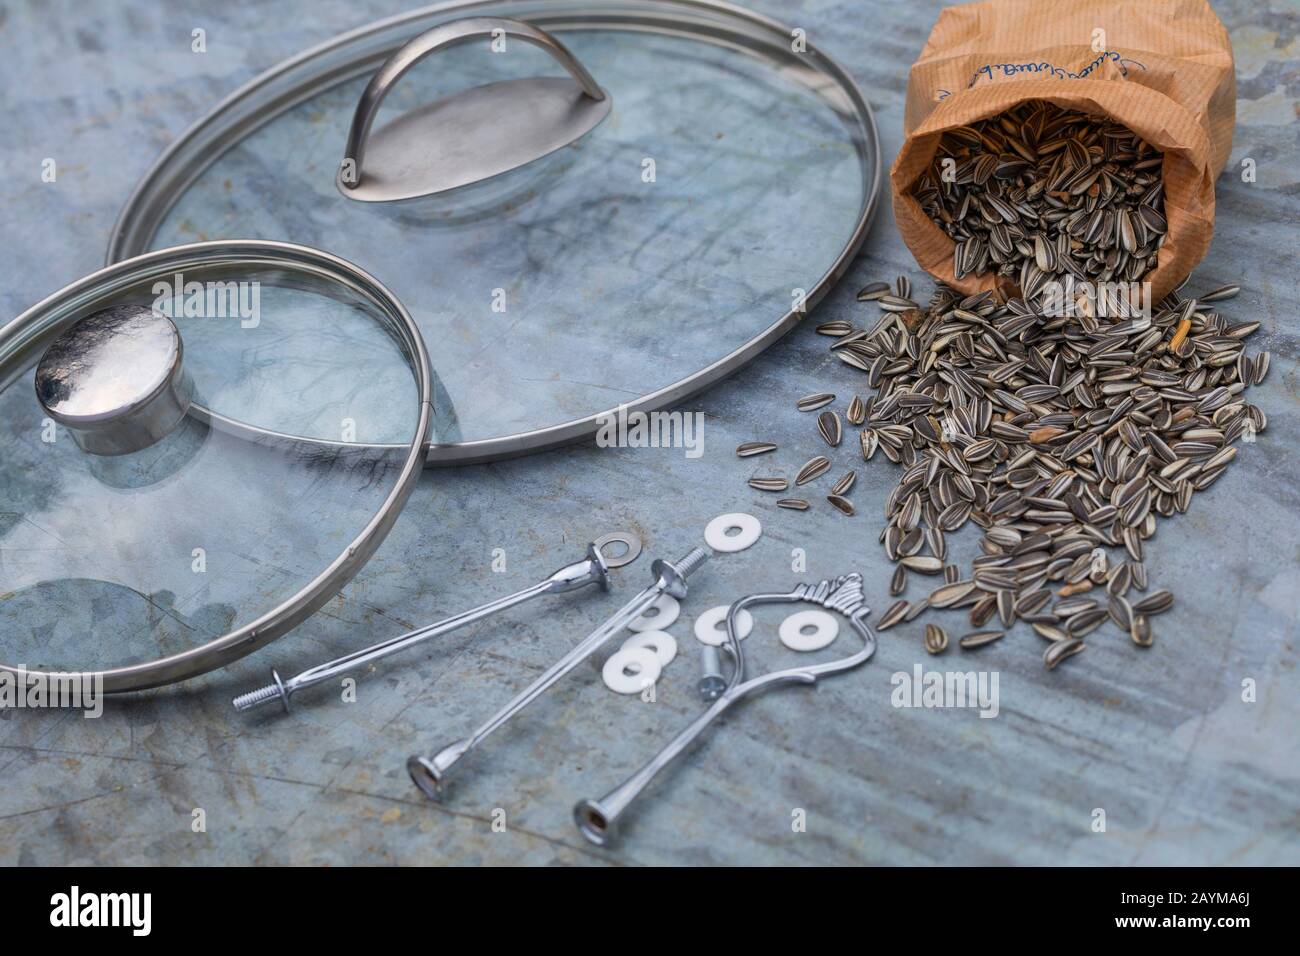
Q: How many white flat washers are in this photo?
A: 6